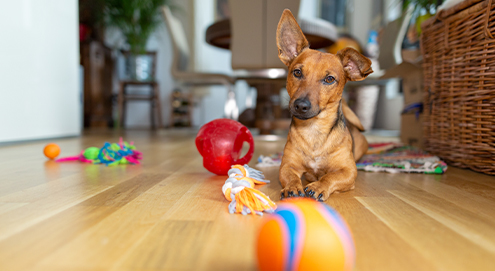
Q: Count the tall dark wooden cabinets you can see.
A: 1